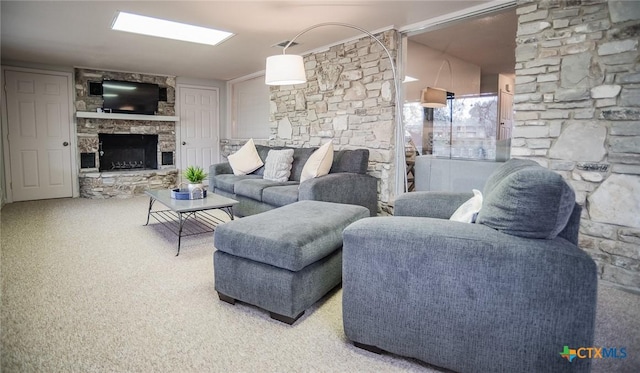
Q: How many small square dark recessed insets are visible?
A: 4